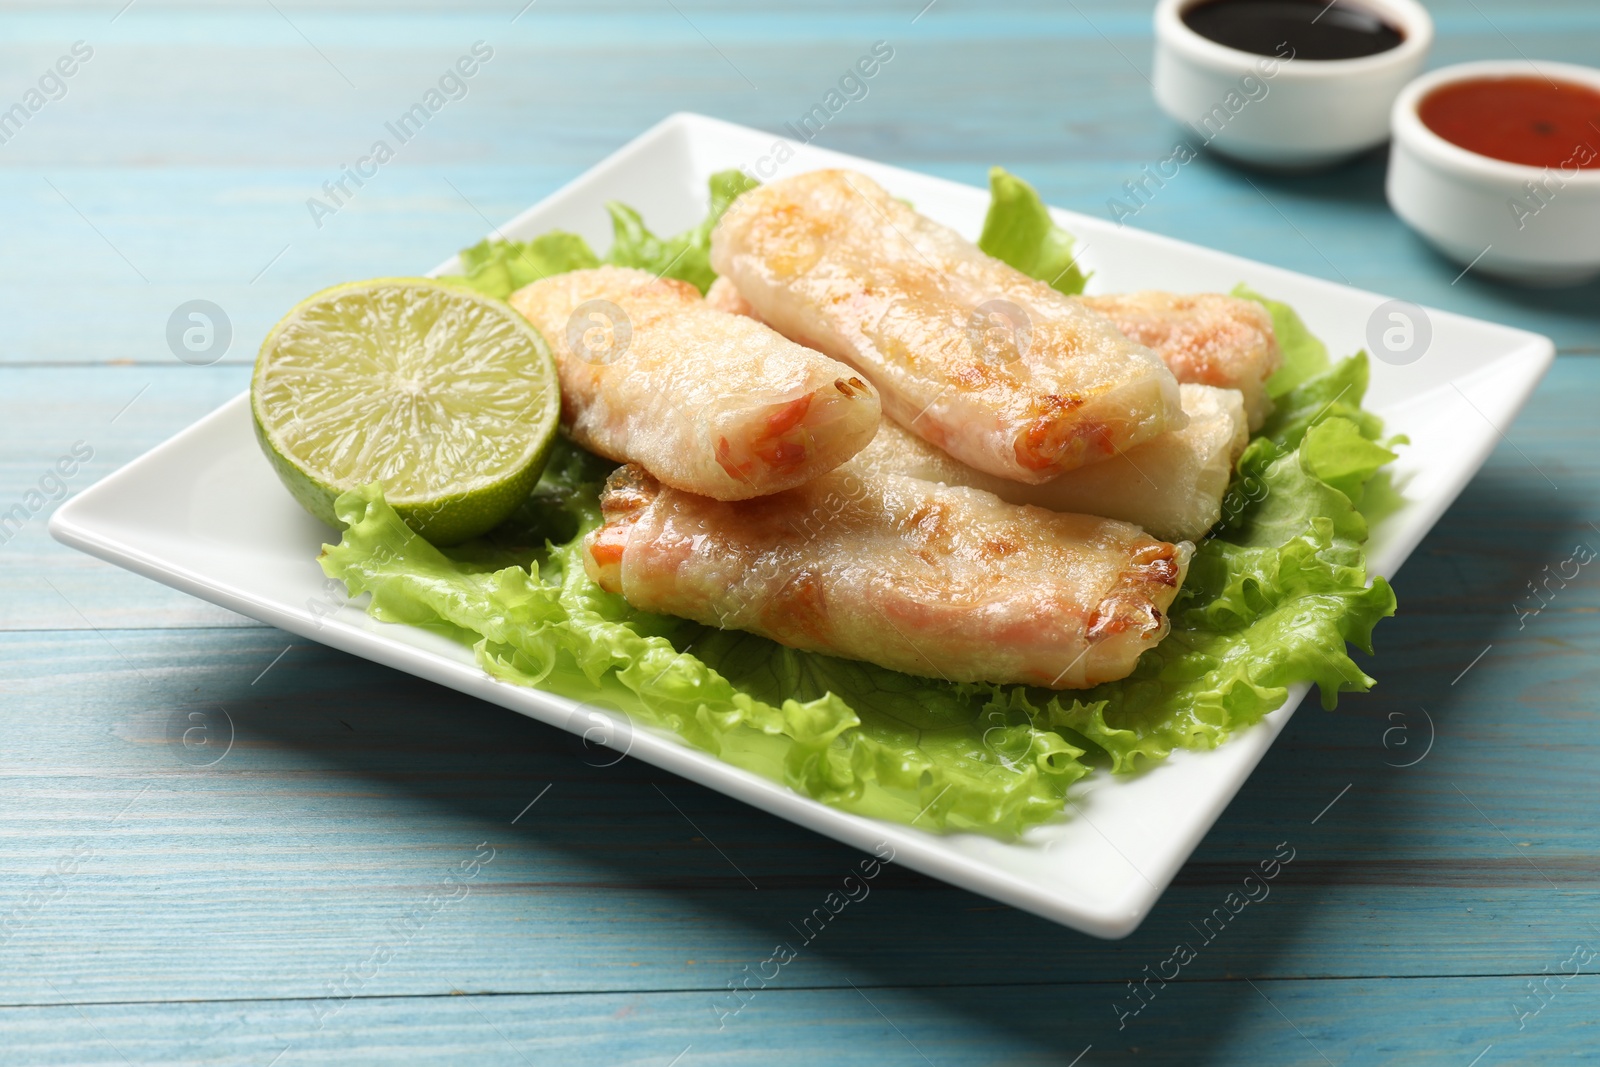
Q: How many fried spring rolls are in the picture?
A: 5